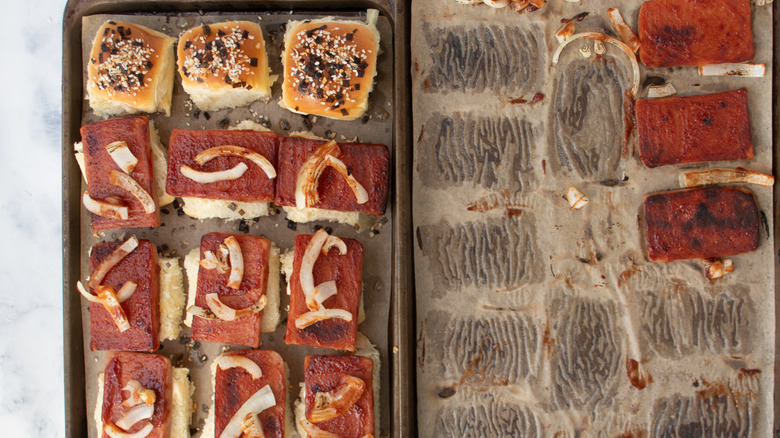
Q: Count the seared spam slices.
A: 12